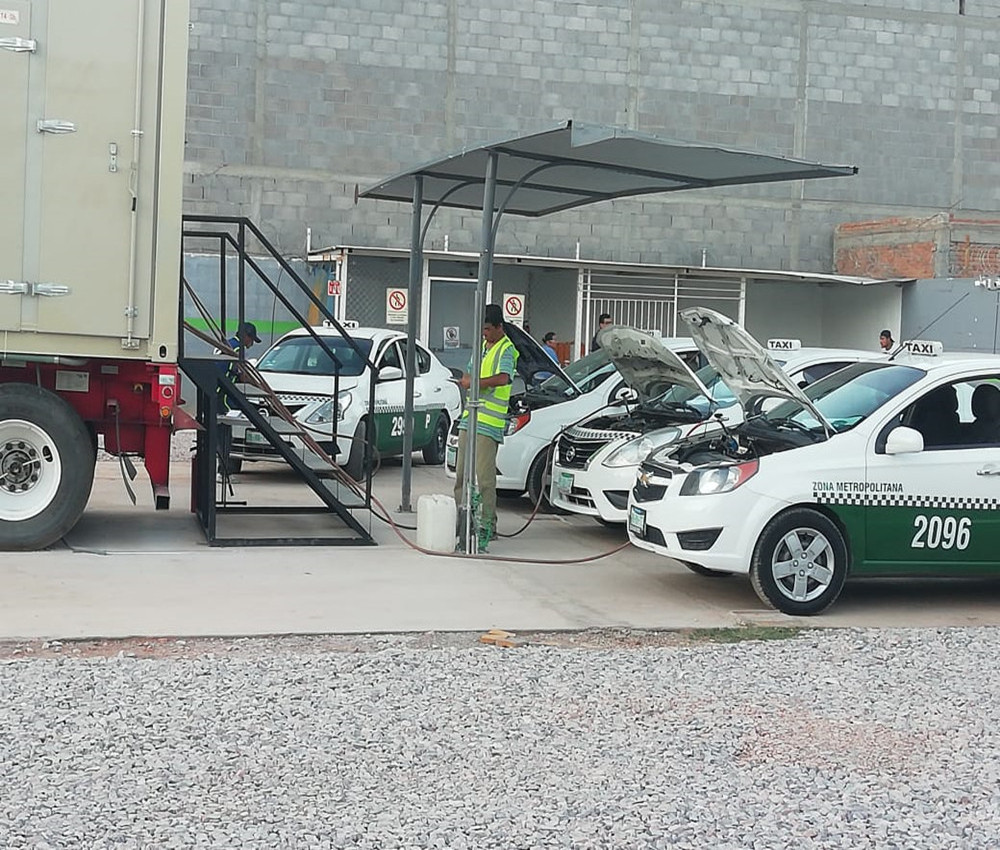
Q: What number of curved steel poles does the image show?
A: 2